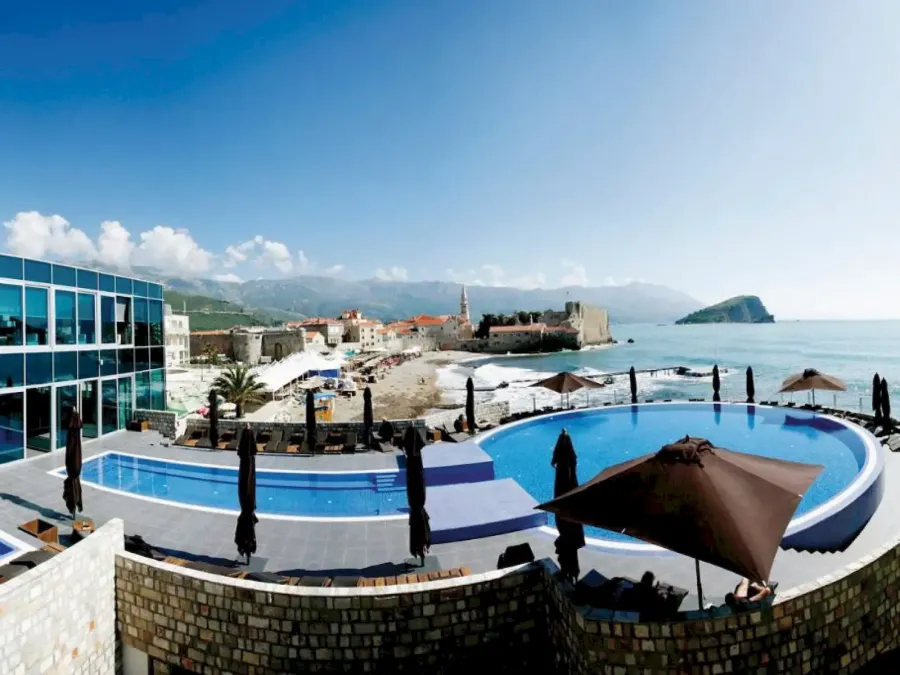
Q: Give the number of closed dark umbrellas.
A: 13